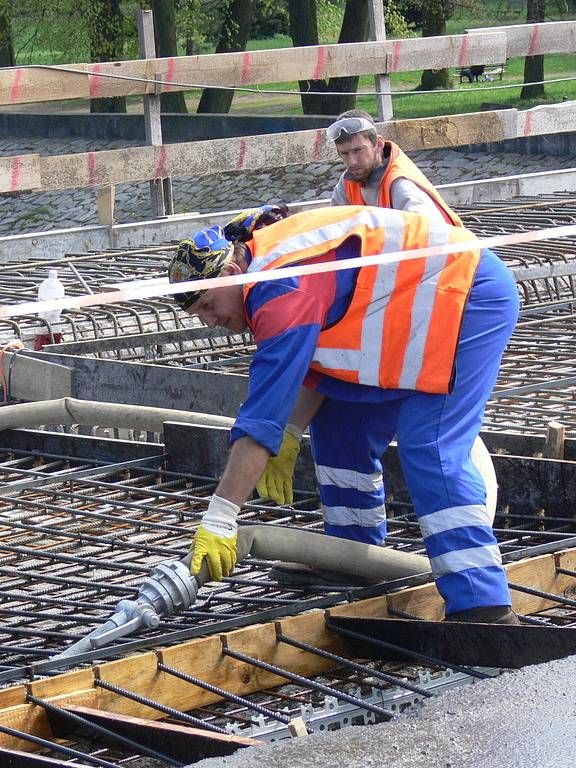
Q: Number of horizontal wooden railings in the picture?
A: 2